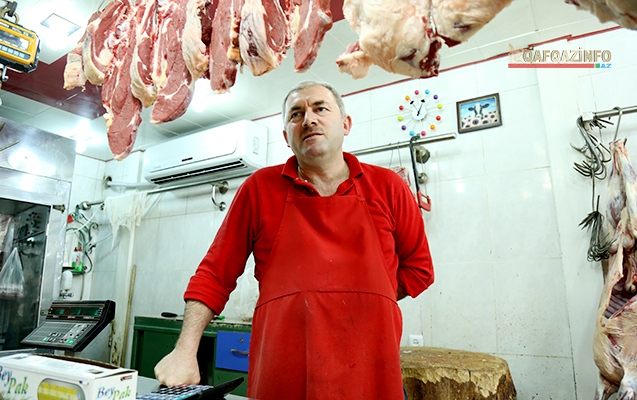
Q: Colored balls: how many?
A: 12